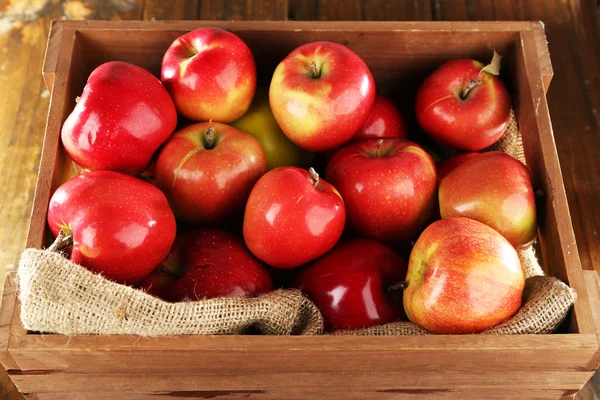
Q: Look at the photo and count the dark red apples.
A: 2